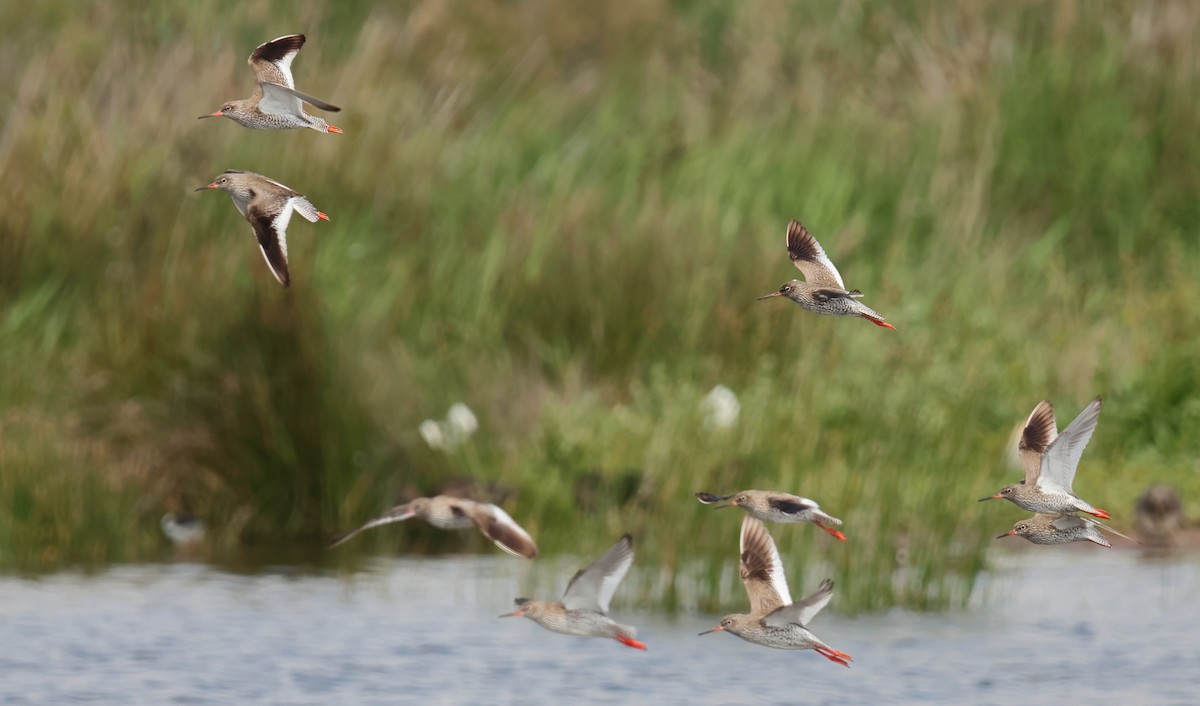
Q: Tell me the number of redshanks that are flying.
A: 9